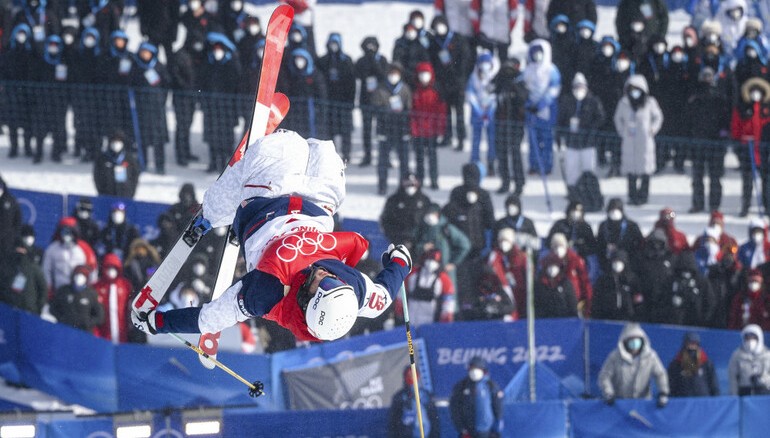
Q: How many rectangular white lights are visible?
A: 3